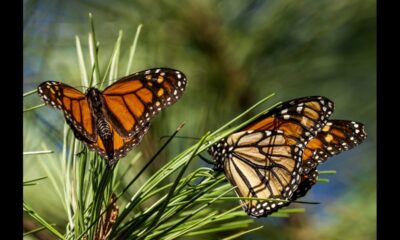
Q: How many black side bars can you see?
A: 2